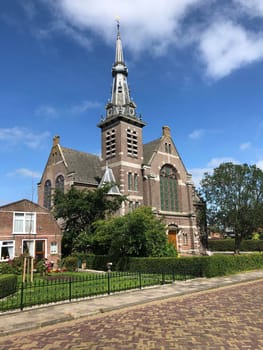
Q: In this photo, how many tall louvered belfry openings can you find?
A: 4